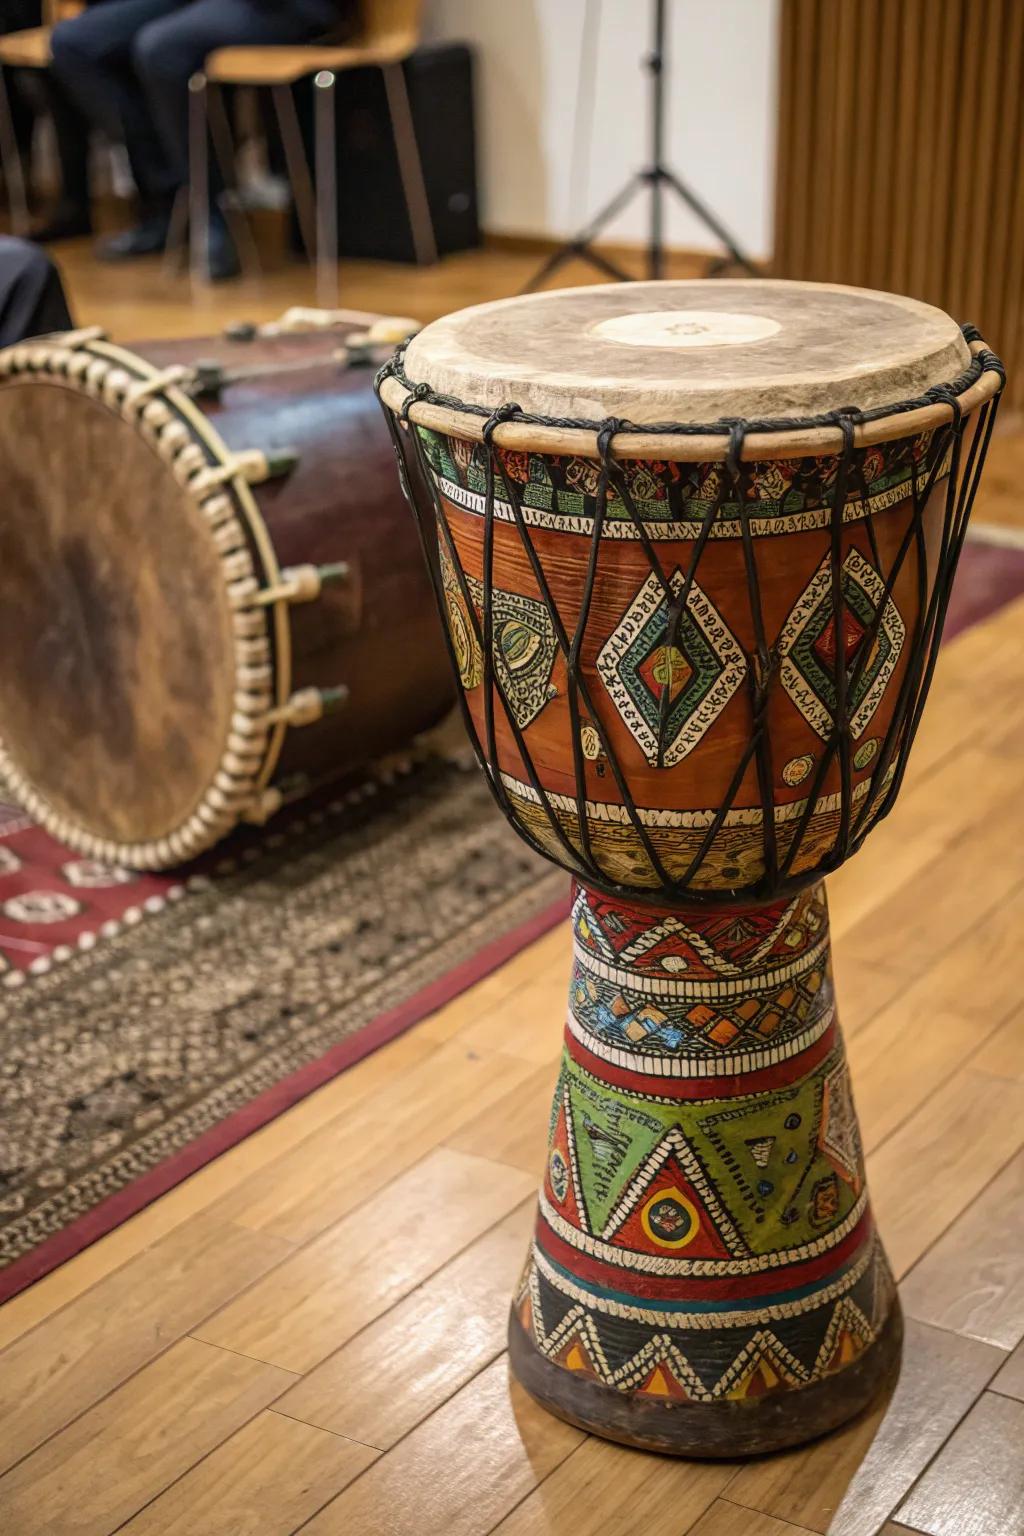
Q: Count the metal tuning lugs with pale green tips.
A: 3